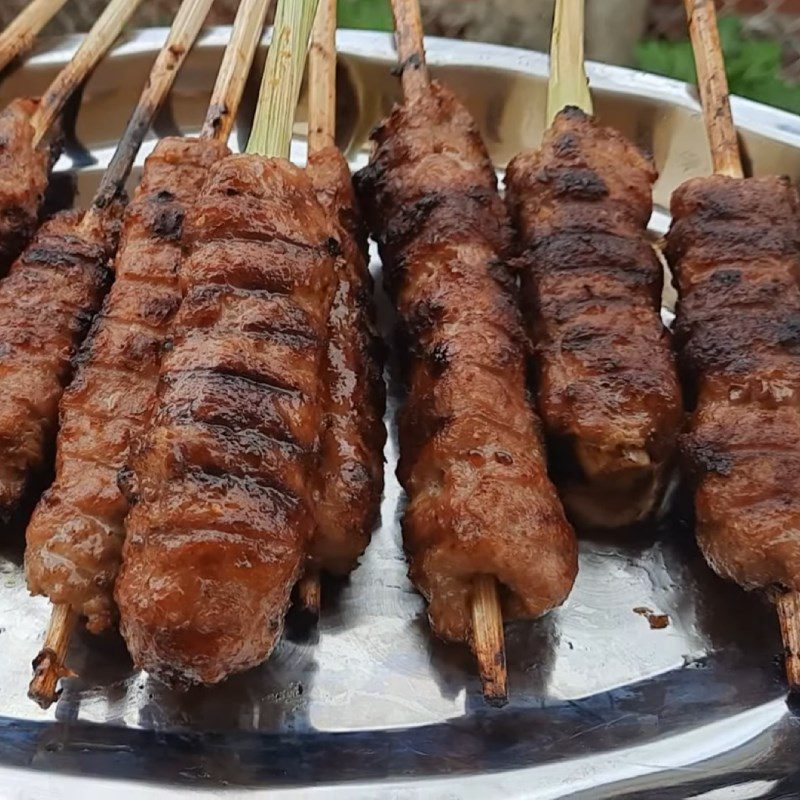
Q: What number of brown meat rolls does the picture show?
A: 8